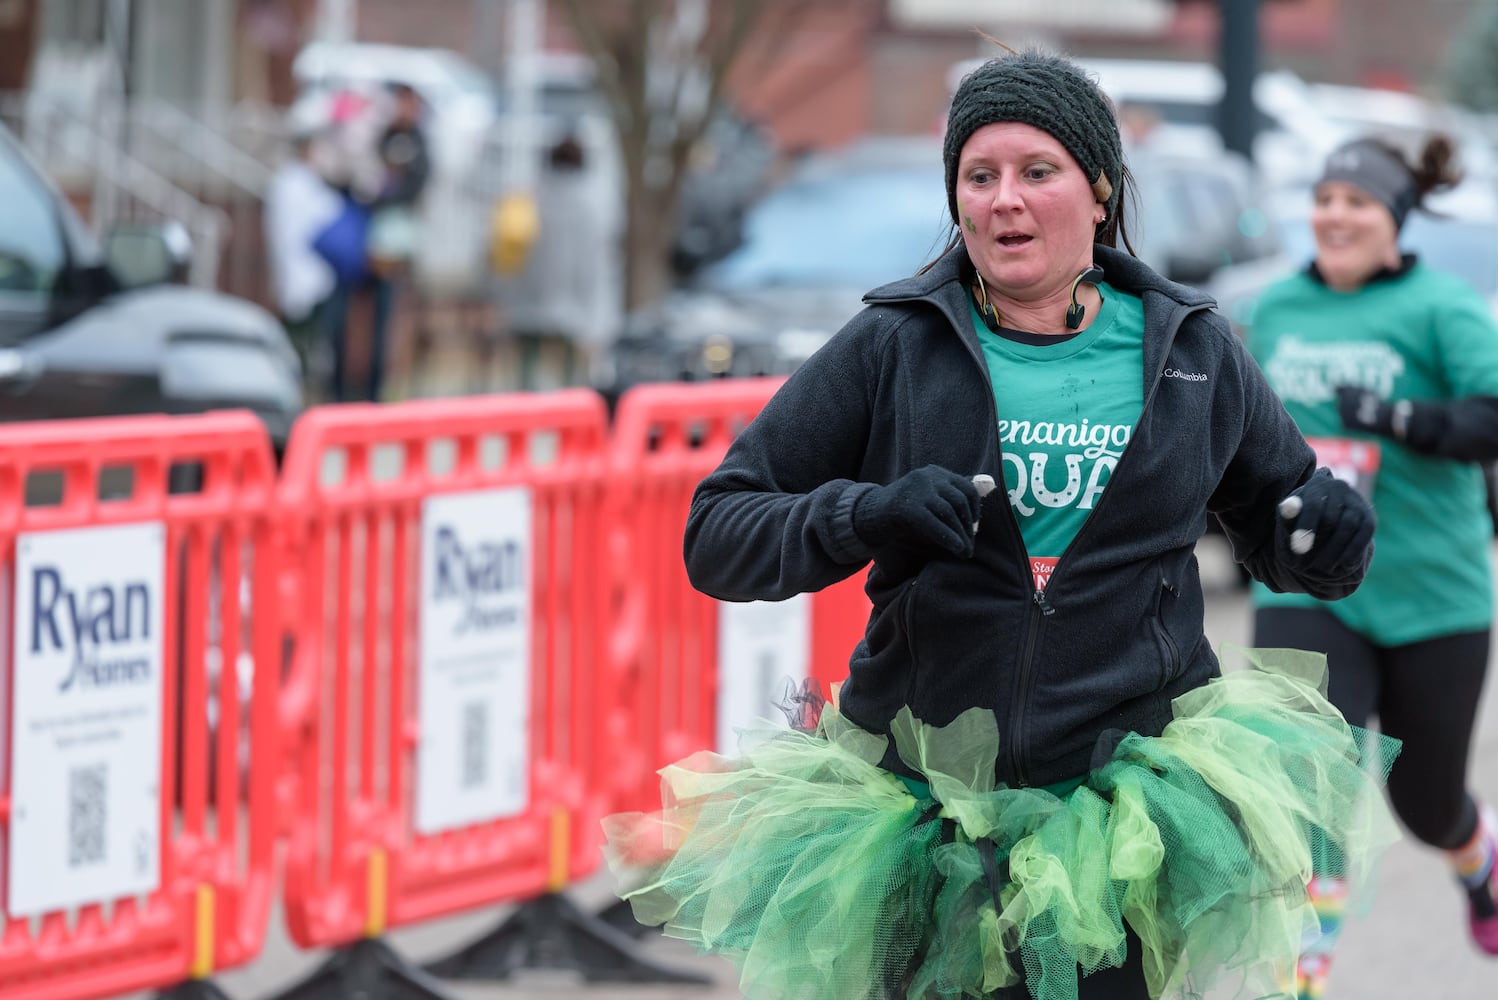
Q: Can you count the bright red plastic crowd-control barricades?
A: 3